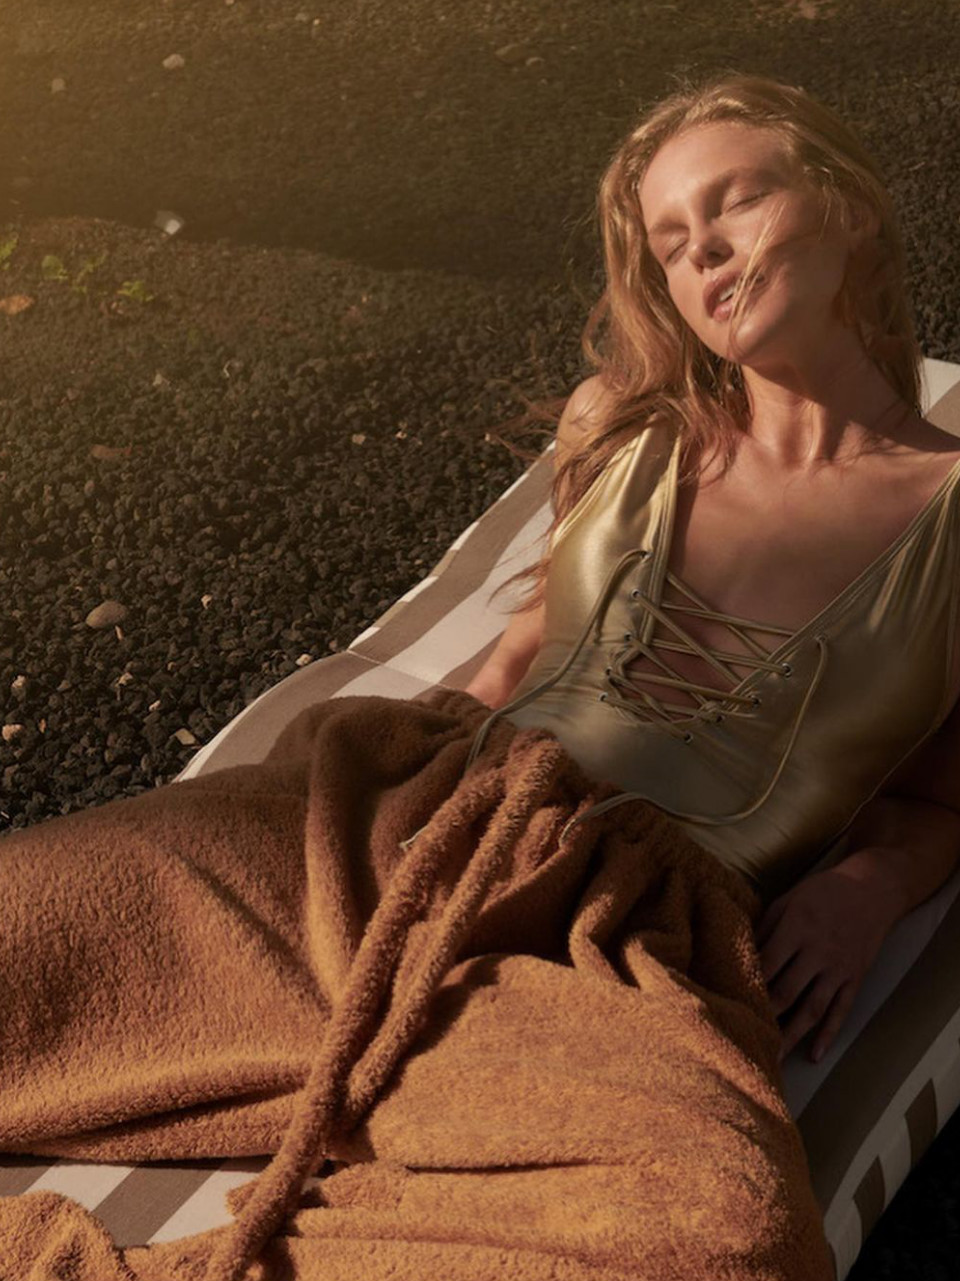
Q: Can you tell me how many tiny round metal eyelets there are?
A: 10